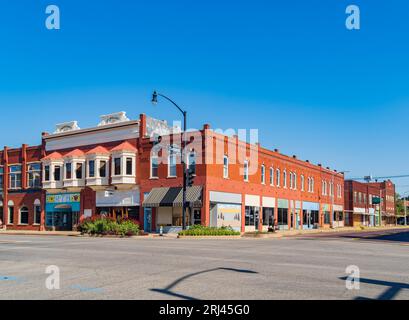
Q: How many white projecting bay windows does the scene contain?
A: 4